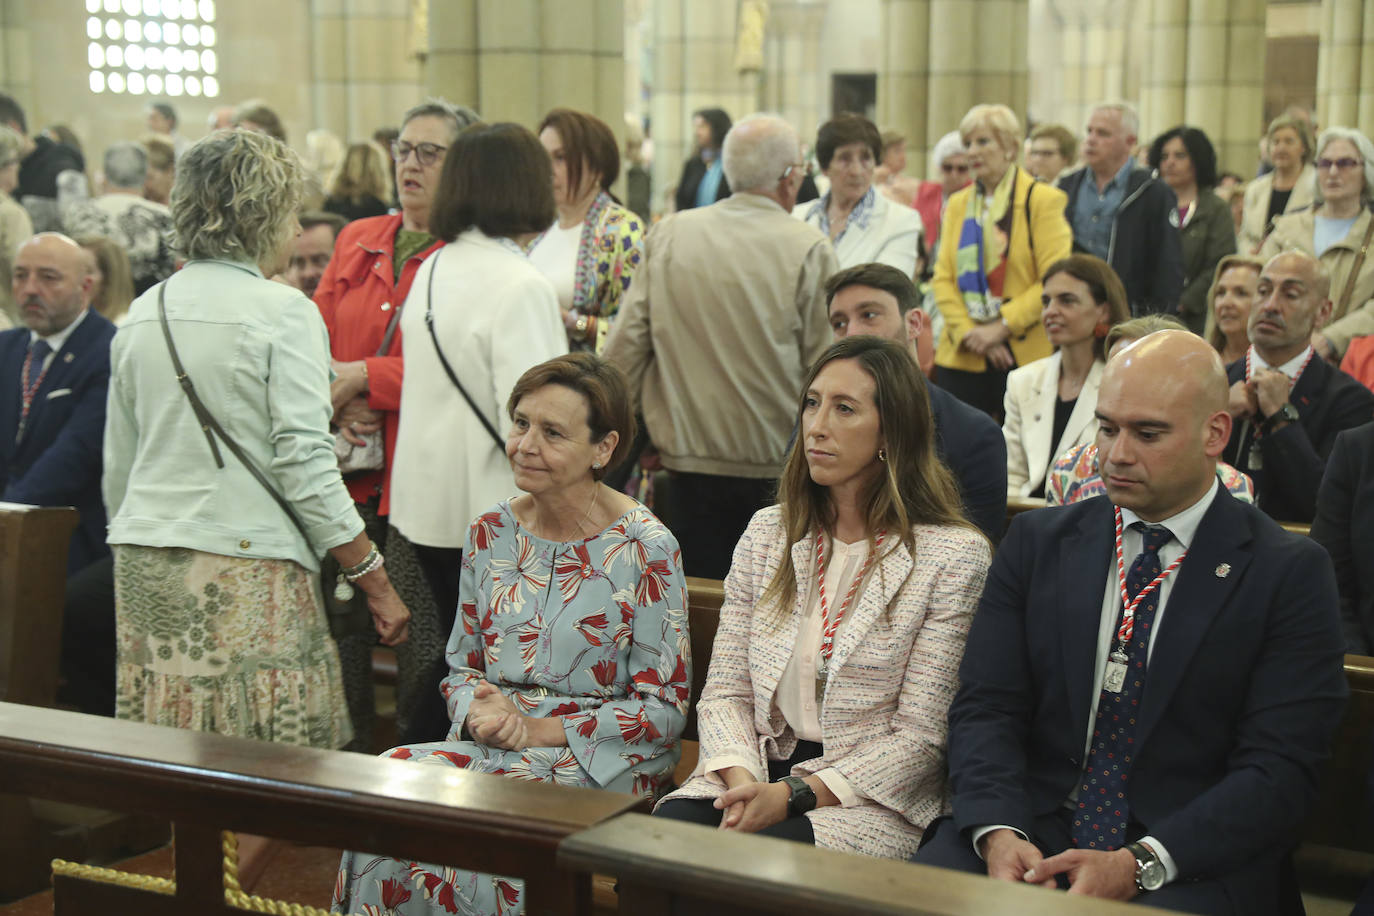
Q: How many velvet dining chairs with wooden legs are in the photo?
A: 0